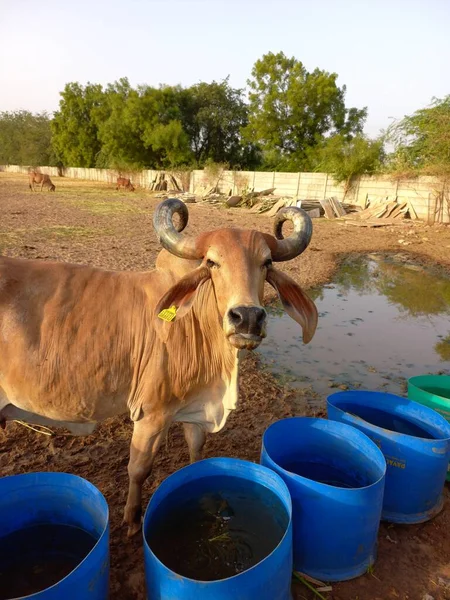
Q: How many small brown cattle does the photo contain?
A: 2